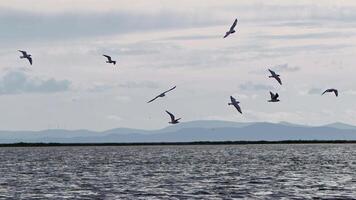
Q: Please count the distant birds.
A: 9